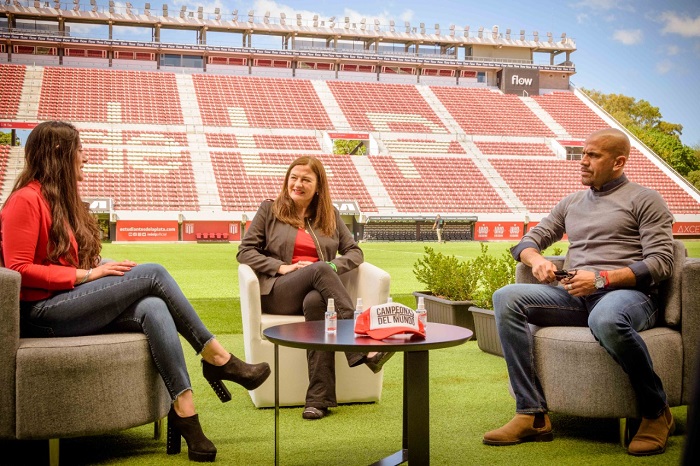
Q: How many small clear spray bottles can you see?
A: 4